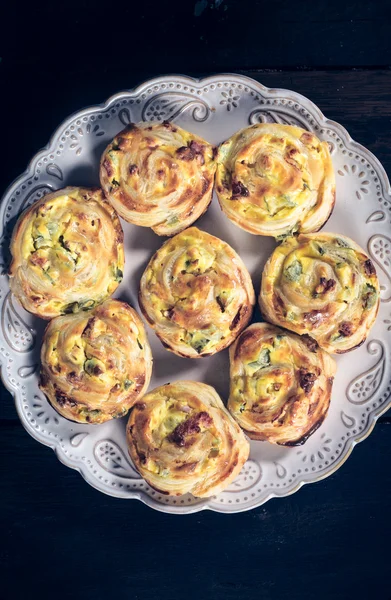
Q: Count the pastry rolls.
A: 8